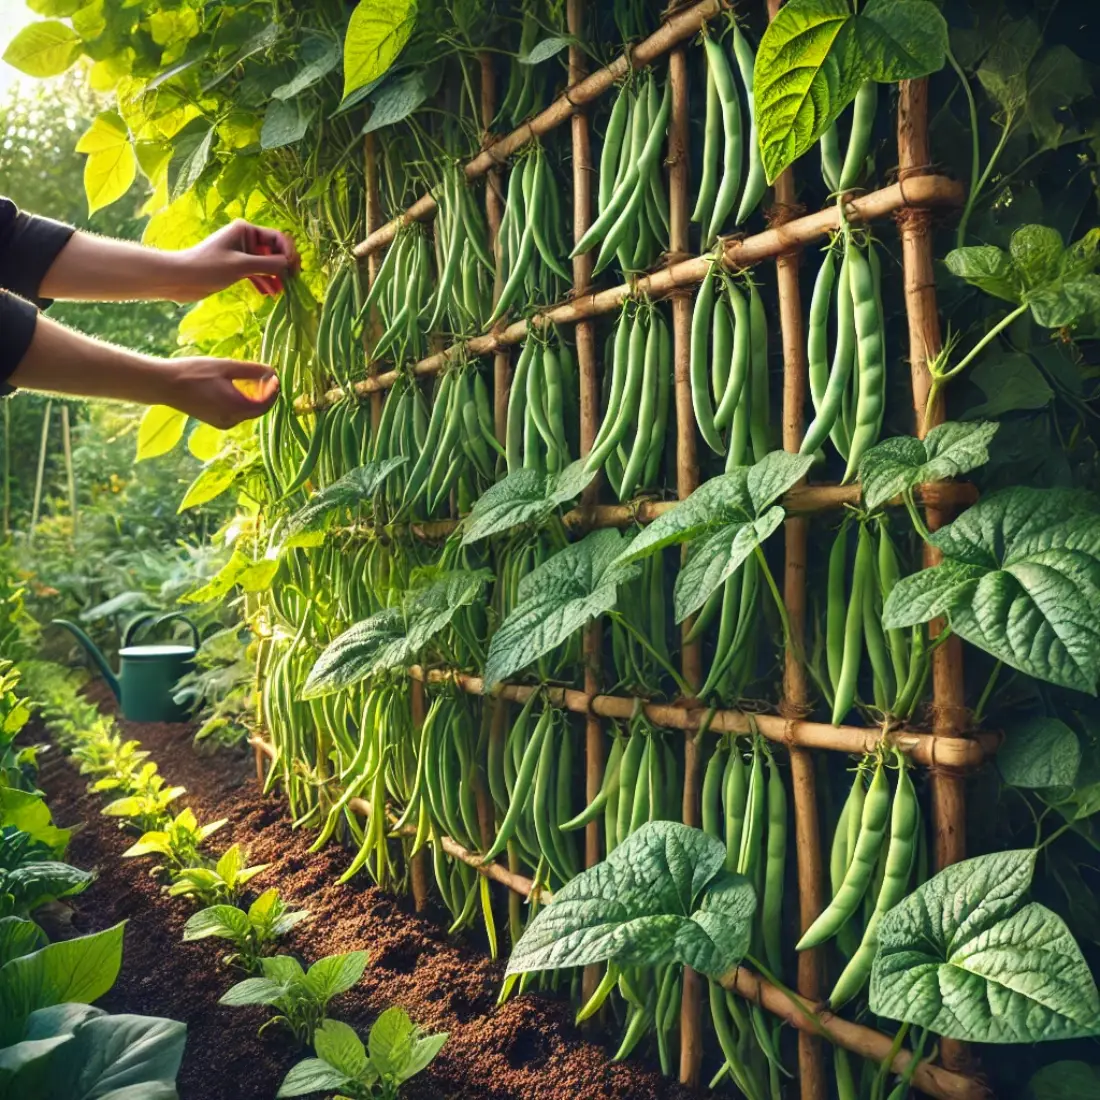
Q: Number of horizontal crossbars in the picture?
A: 5